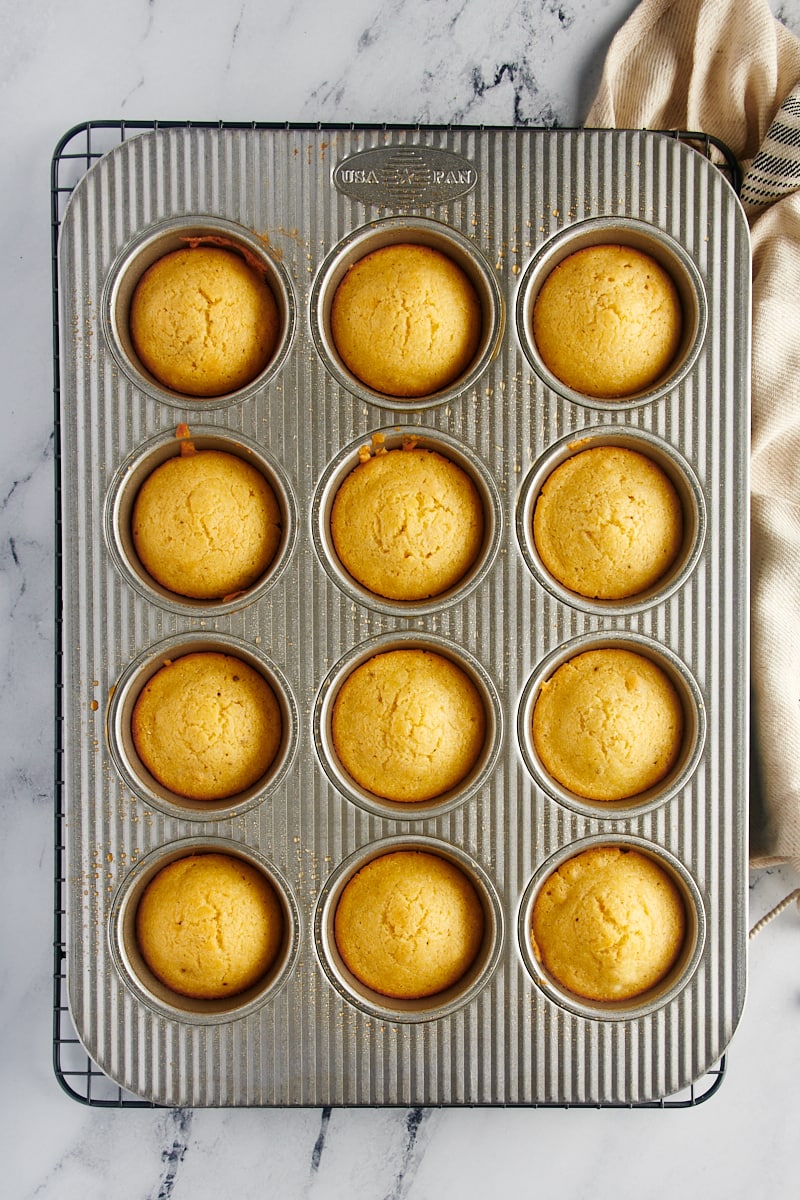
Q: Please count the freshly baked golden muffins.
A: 12